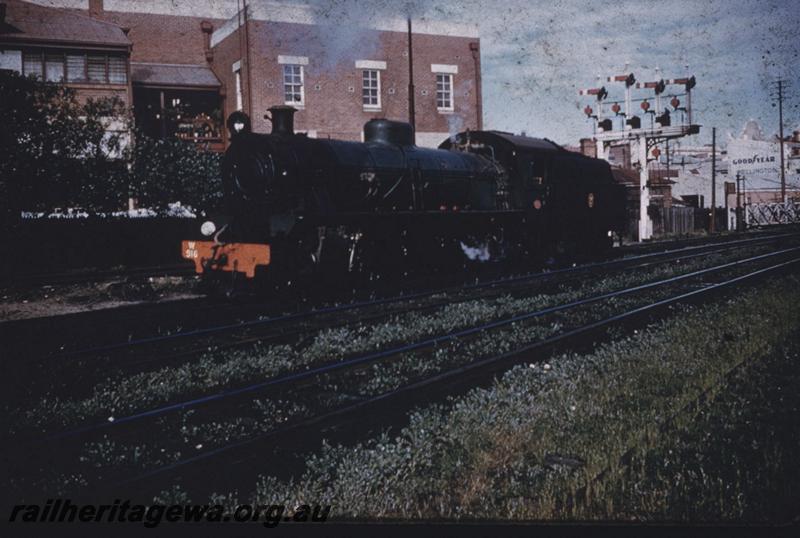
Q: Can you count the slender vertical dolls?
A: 4